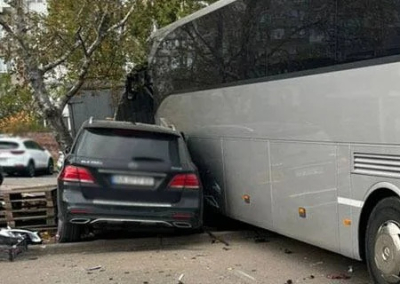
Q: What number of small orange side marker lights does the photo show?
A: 3